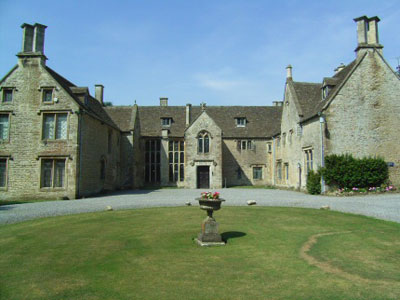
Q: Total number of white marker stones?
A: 4